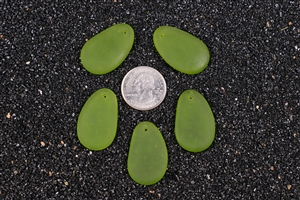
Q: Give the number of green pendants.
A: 5